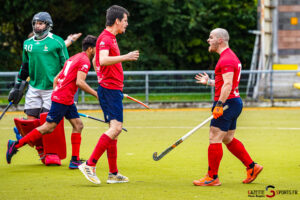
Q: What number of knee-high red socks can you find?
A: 6